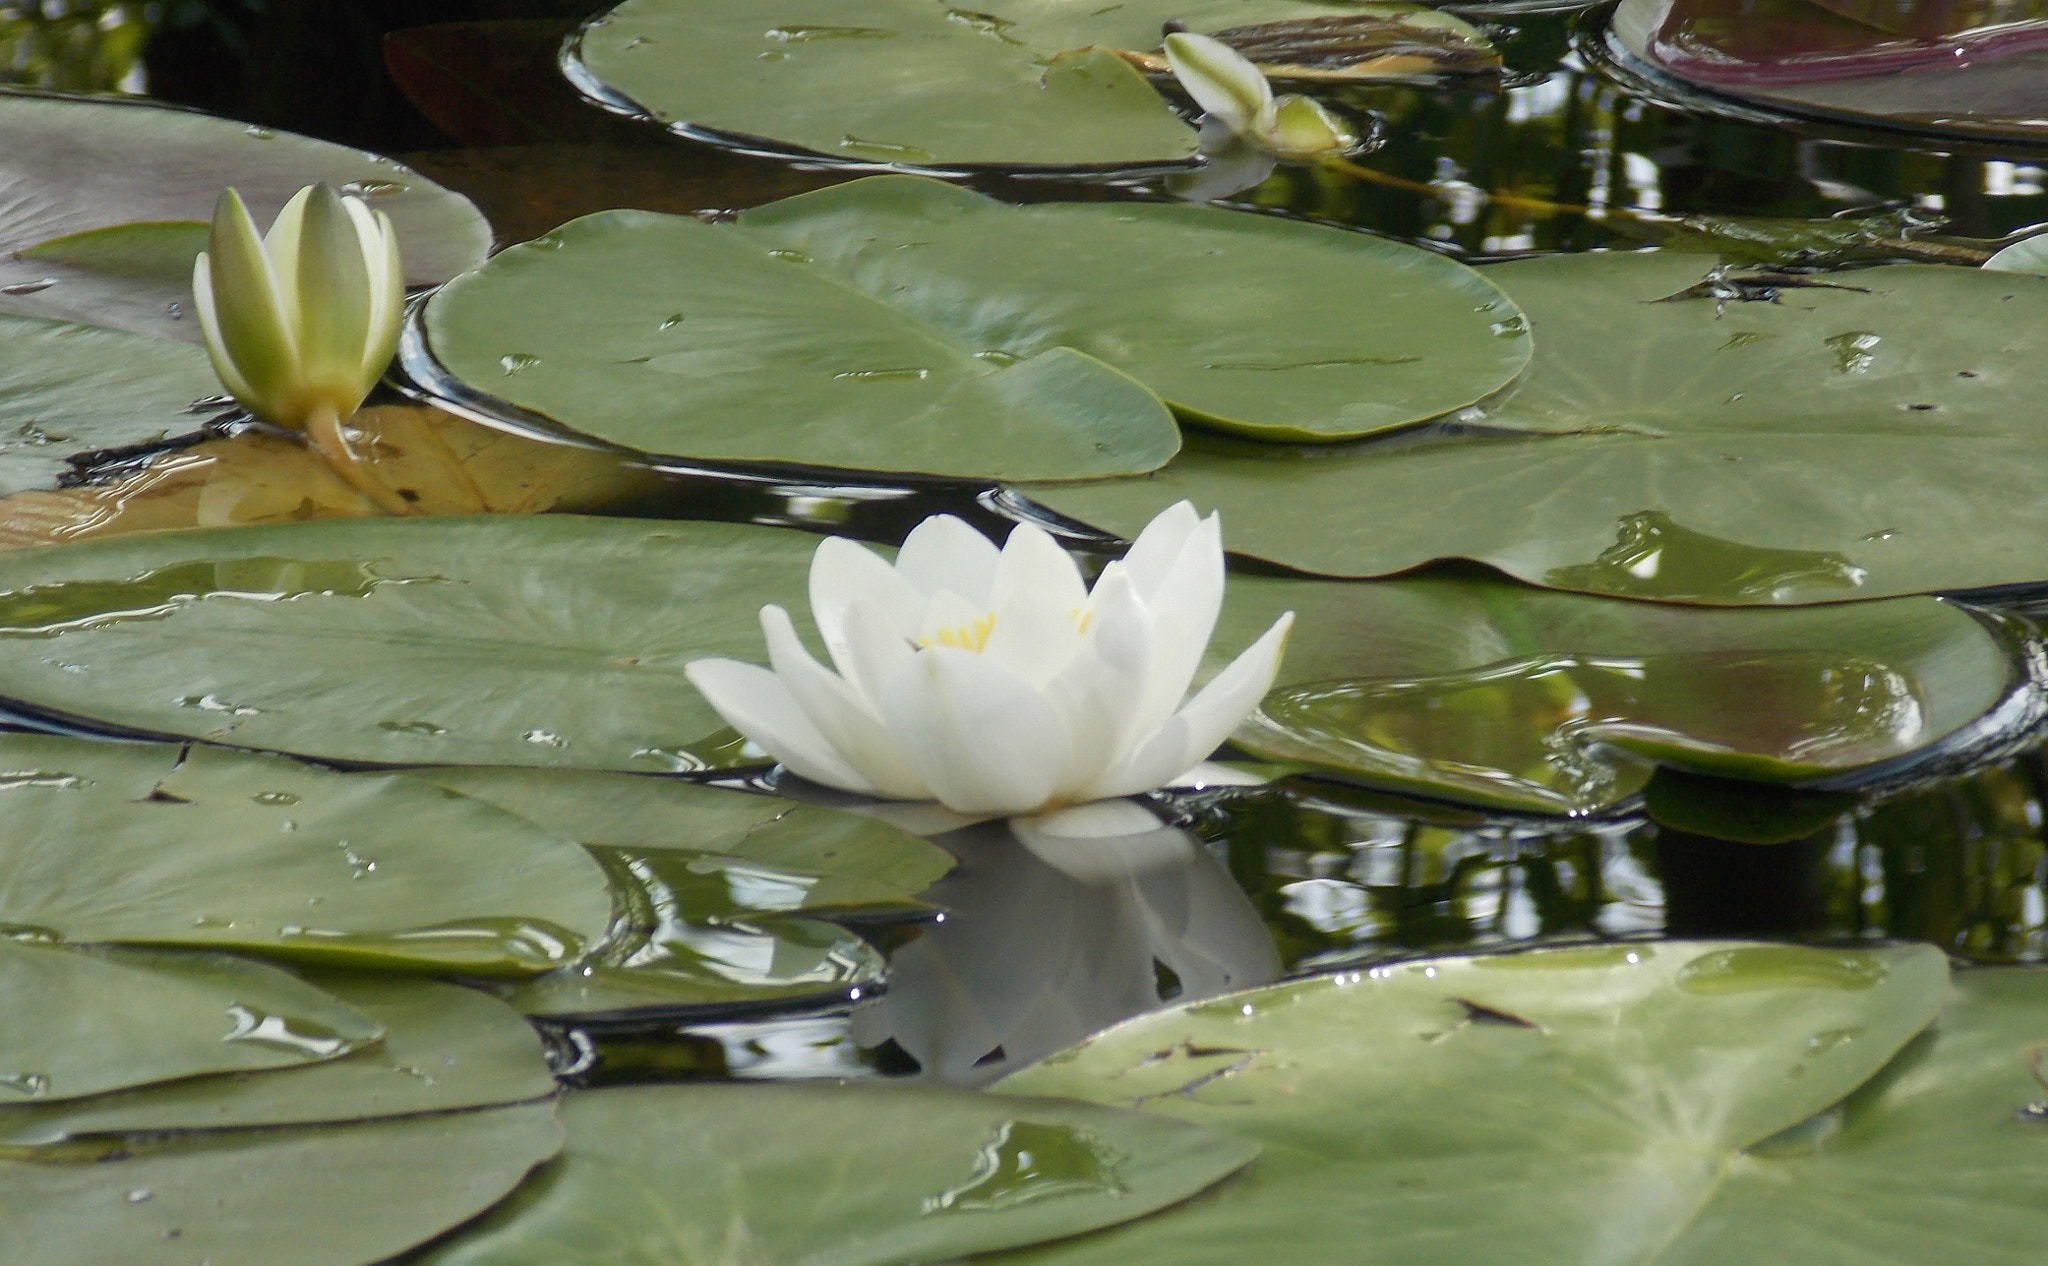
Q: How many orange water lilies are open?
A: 0